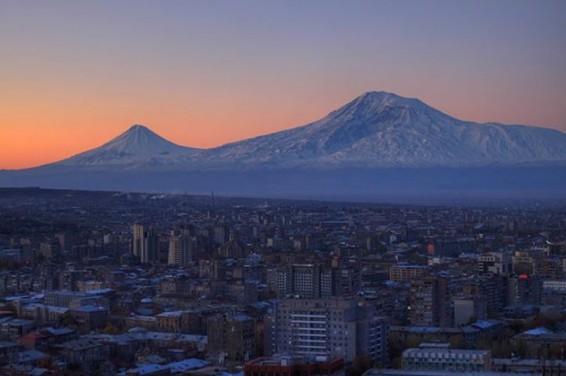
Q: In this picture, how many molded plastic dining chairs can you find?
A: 0